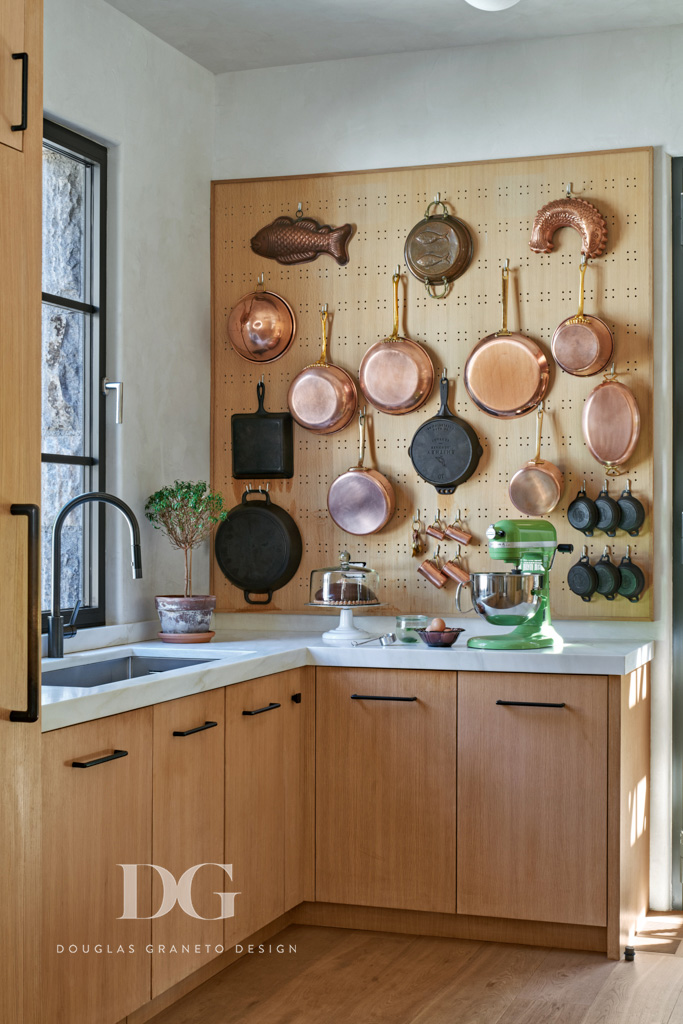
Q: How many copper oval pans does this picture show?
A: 1